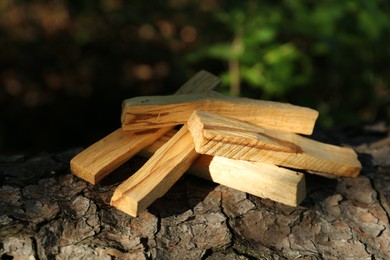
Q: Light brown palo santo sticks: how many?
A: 5